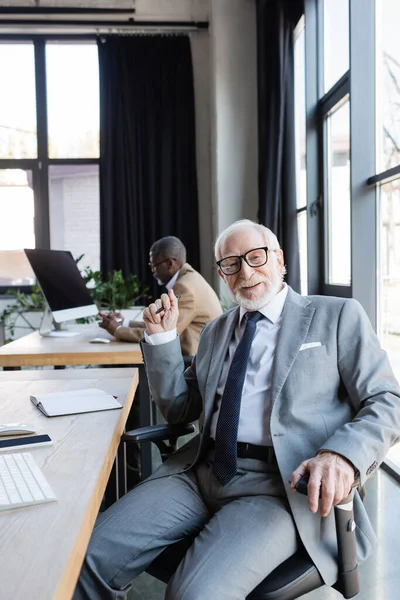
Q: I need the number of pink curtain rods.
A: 0